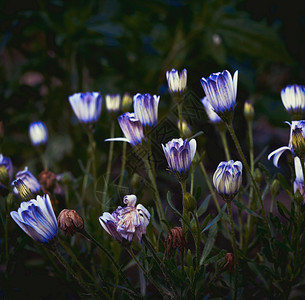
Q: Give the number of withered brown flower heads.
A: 4